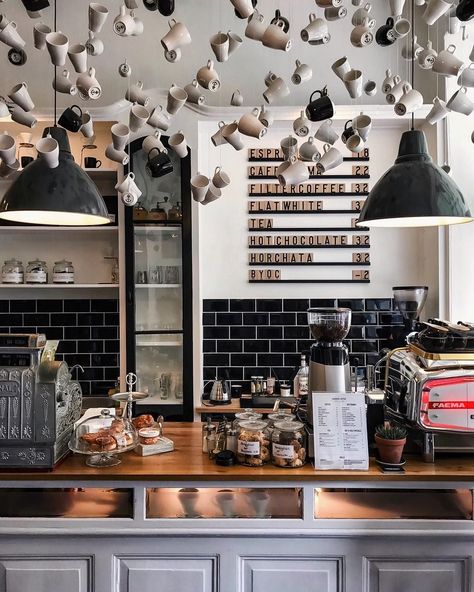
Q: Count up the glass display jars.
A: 7